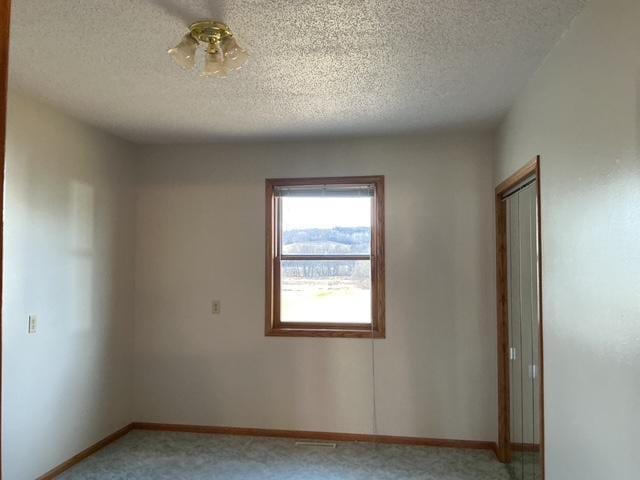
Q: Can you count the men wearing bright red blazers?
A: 0